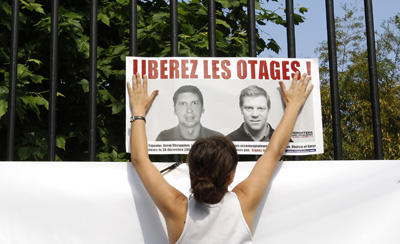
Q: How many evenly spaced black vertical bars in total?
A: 10